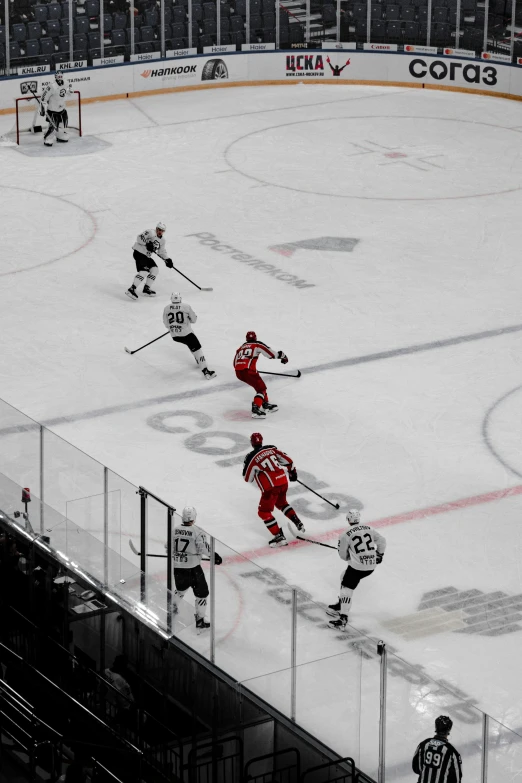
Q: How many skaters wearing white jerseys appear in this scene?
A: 5